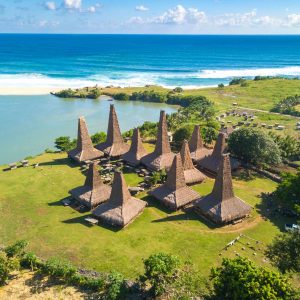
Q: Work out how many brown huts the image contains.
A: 11